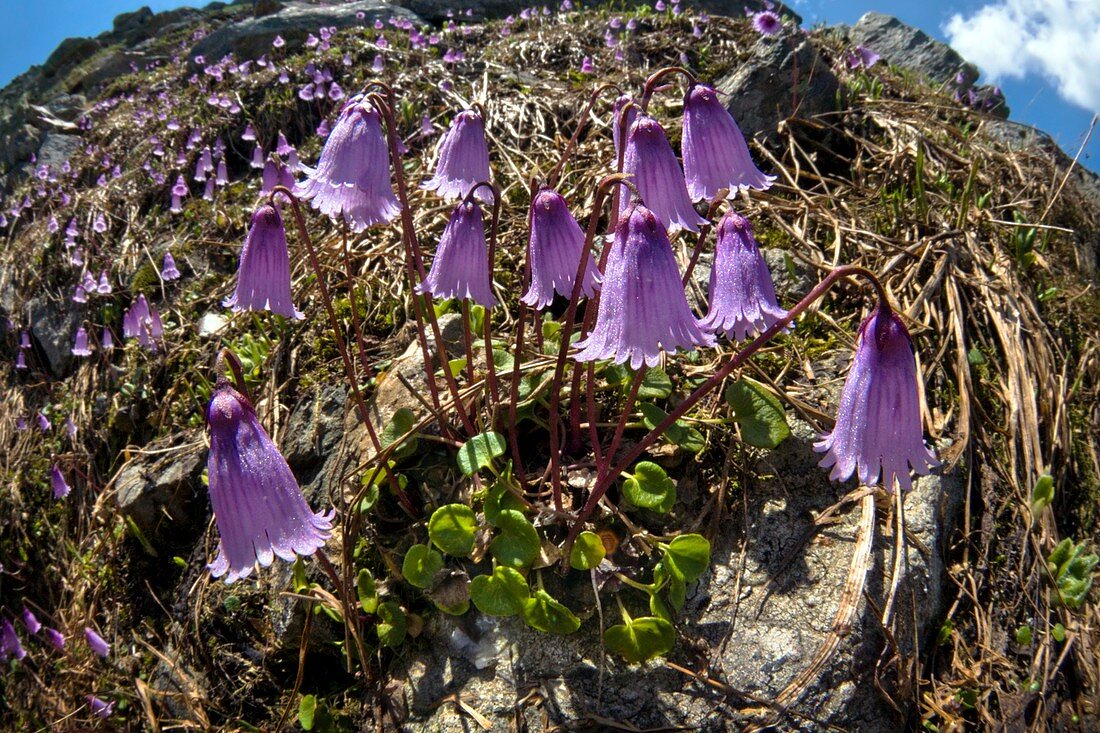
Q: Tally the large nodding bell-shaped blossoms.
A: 12